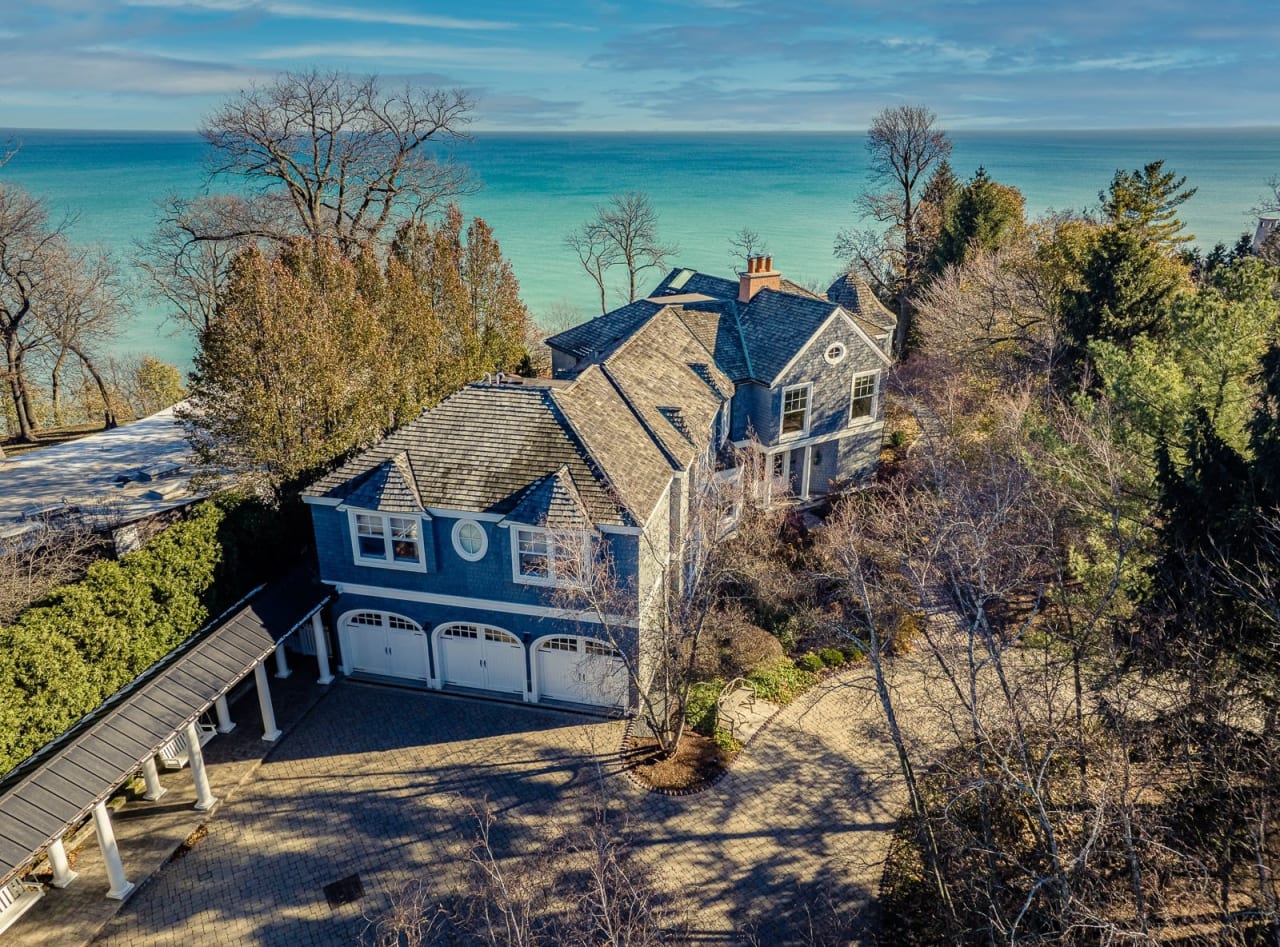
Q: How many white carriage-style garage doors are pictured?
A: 3